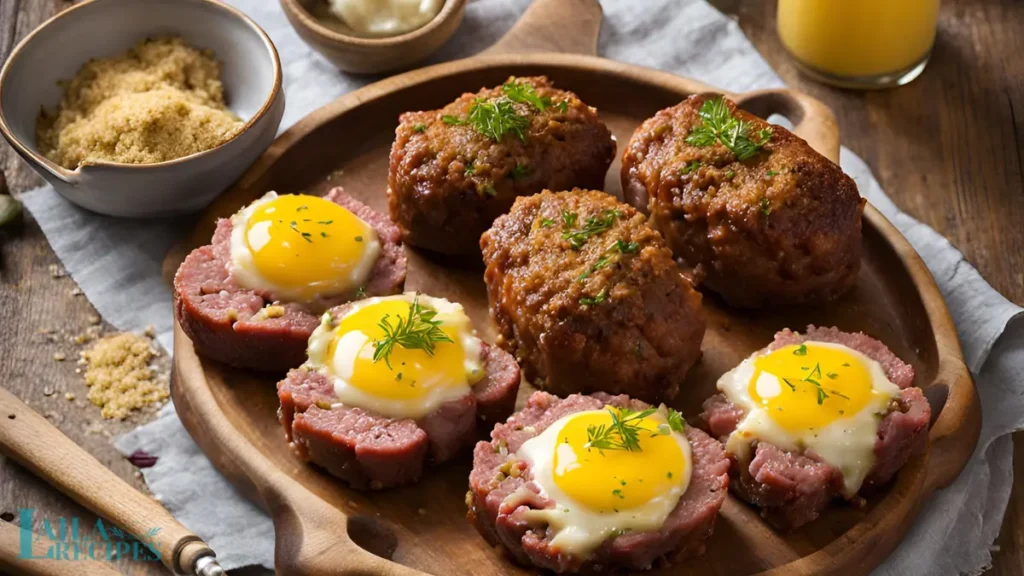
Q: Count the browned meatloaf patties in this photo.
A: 3